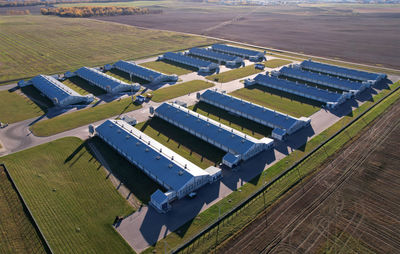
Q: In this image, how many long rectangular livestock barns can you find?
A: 12